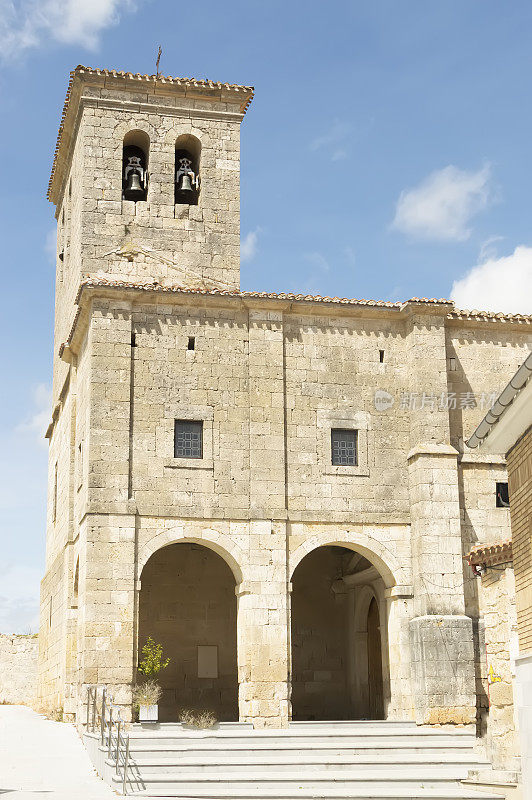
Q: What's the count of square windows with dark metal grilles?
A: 2